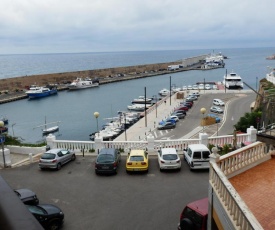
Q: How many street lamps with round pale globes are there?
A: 3